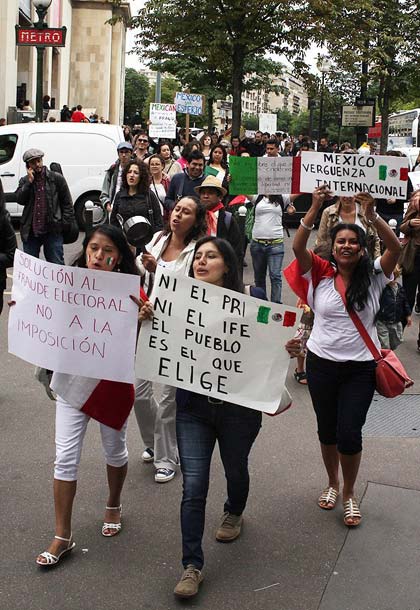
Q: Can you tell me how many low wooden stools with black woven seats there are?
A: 0